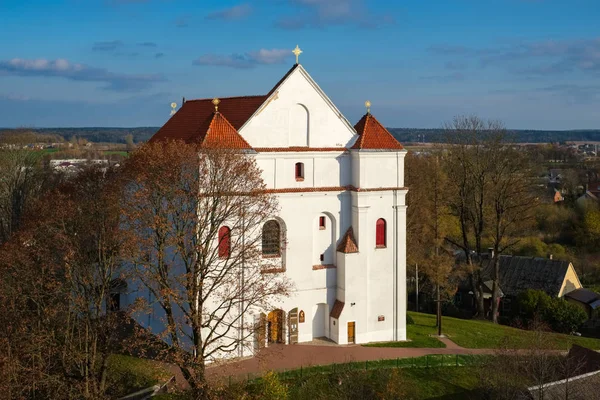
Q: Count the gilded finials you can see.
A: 4